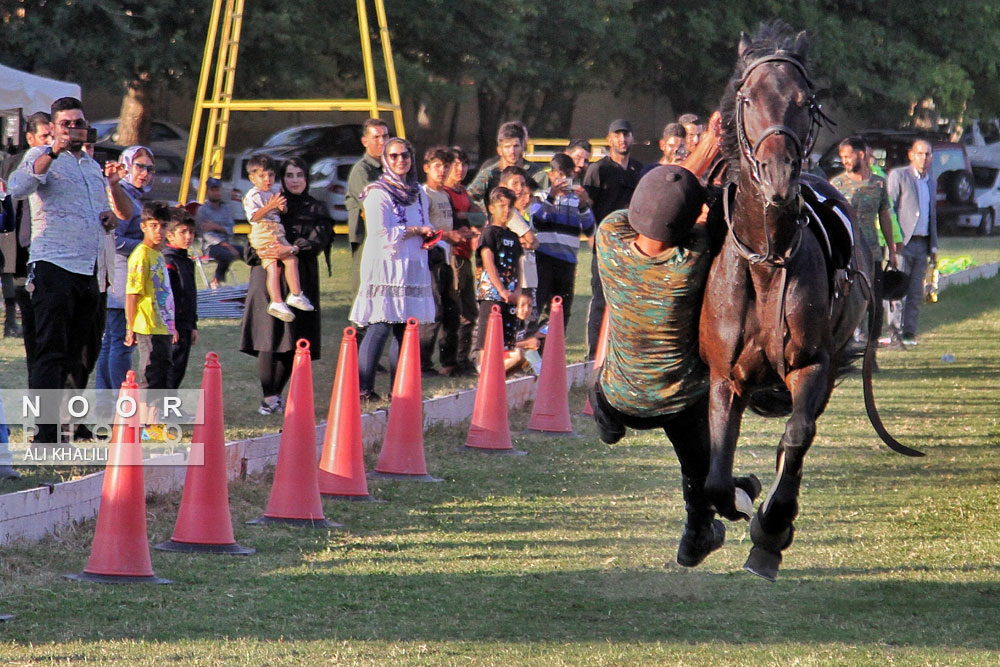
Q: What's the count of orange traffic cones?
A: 8